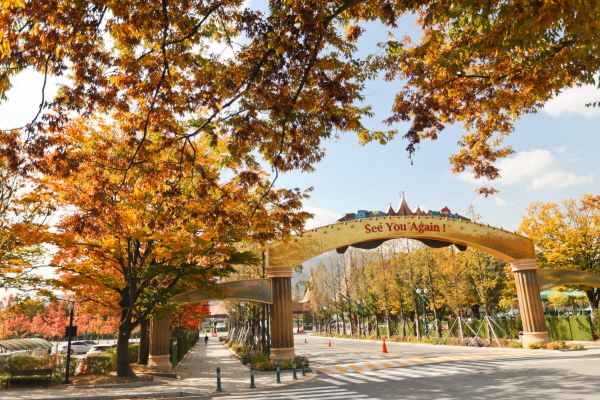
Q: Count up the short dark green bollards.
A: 5